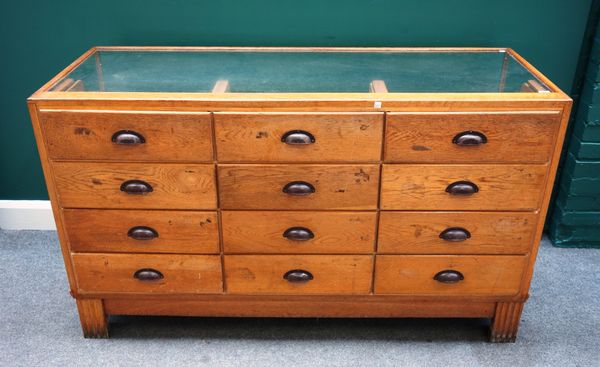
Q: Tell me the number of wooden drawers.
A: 12